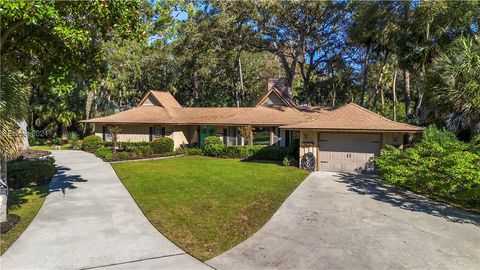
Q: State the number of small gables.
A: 2